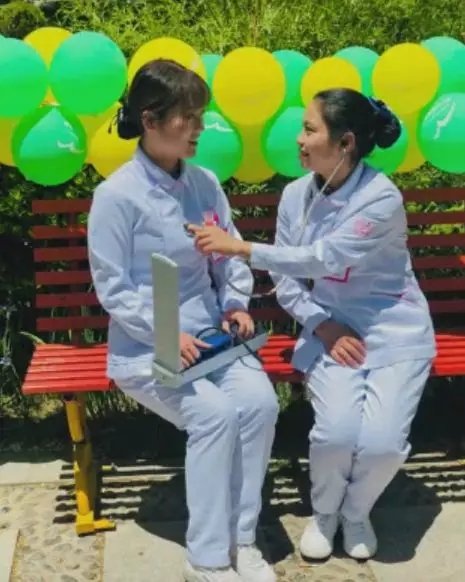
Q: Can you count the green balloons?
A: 11